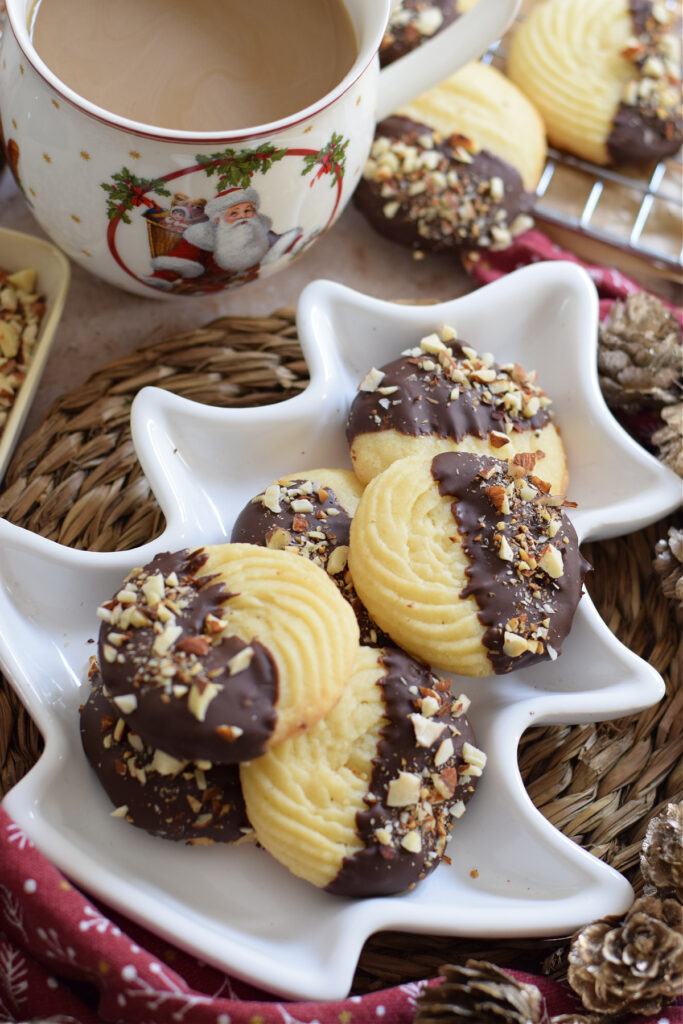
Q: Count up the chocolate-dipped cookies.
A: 9